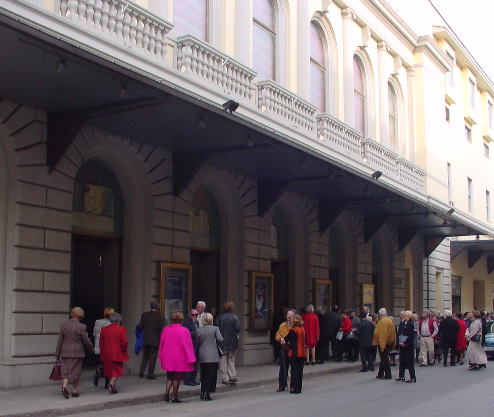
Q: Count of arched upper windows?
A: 5